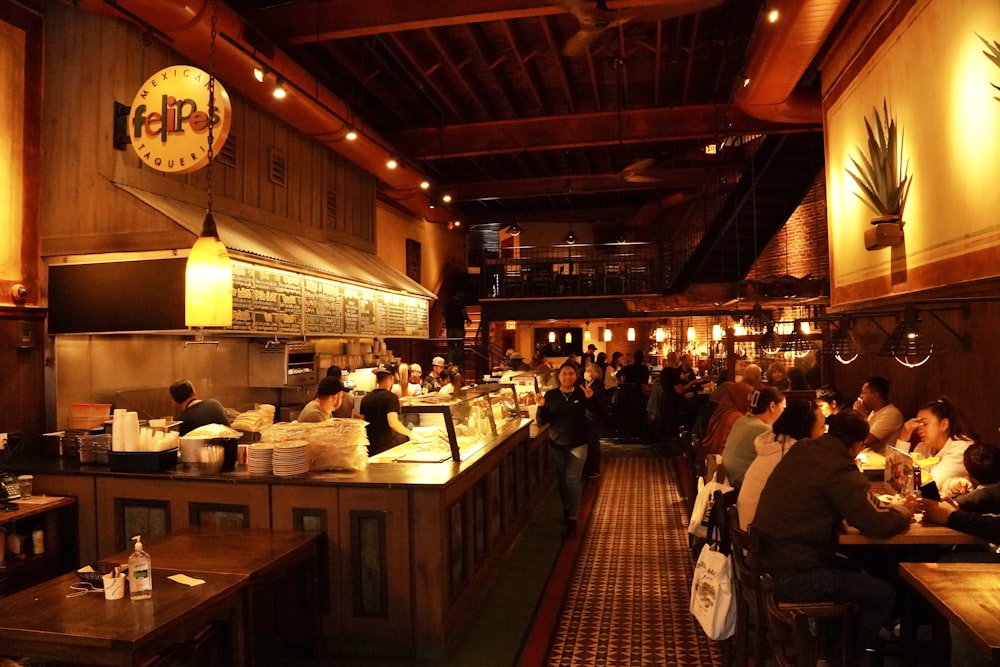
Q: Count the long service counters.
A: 1